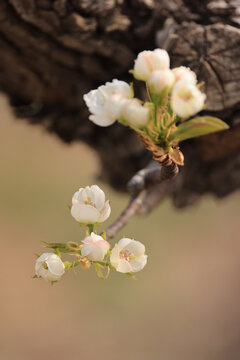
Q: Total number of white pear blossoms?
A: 10